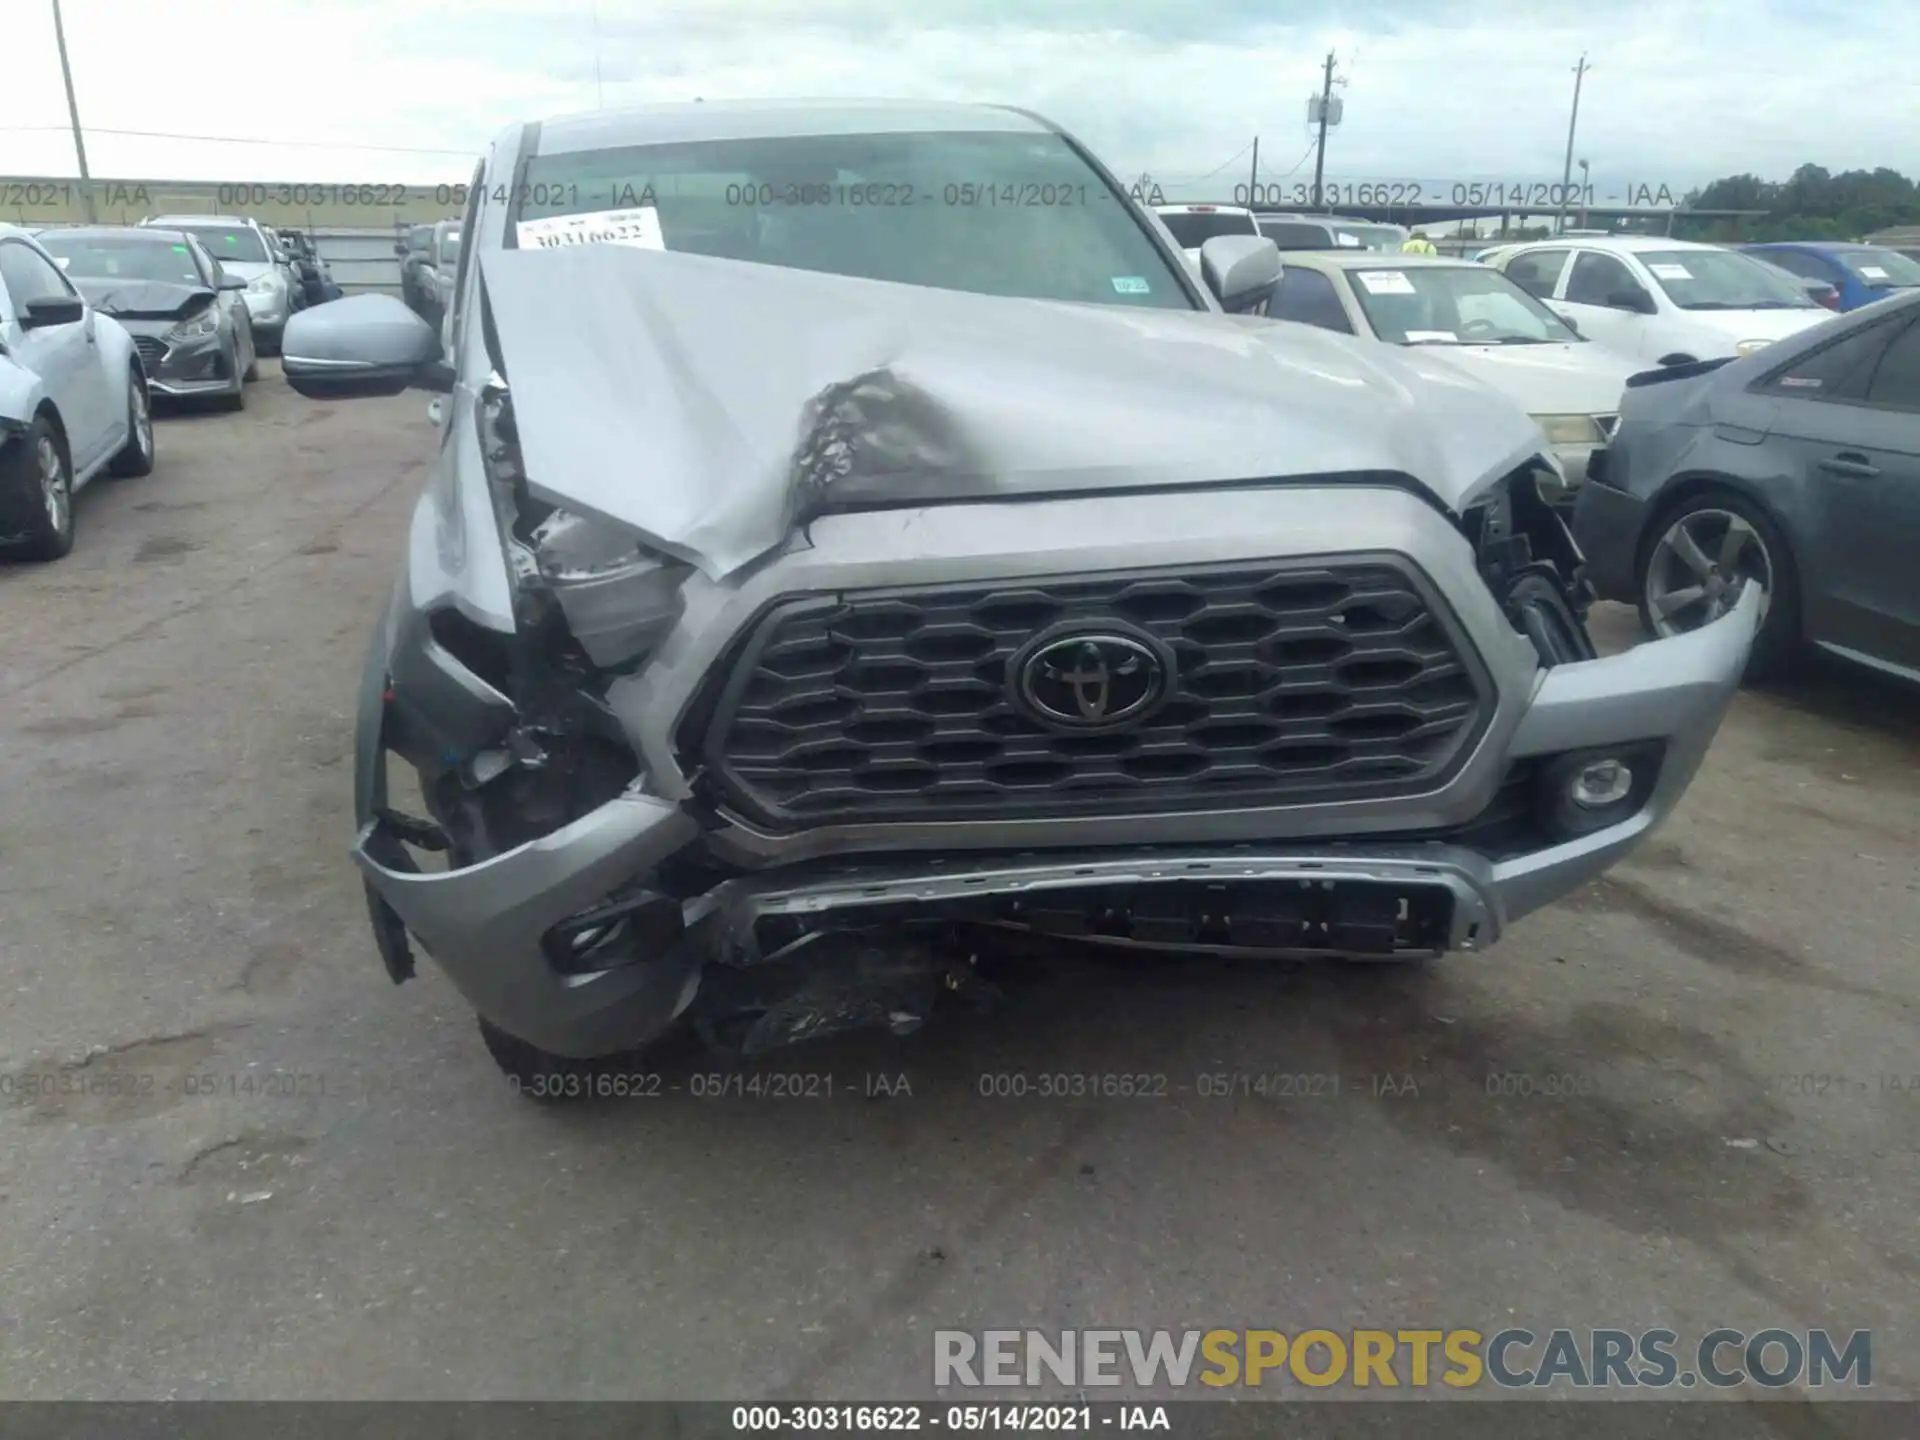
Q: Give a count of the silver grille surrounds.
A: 1